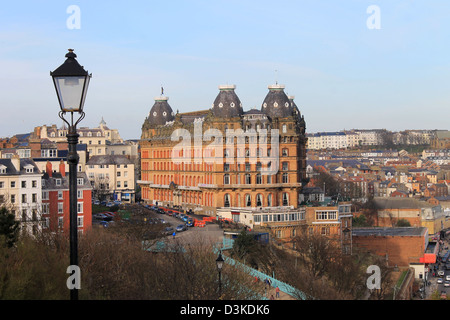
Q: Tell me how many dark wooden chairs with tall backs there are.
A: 0